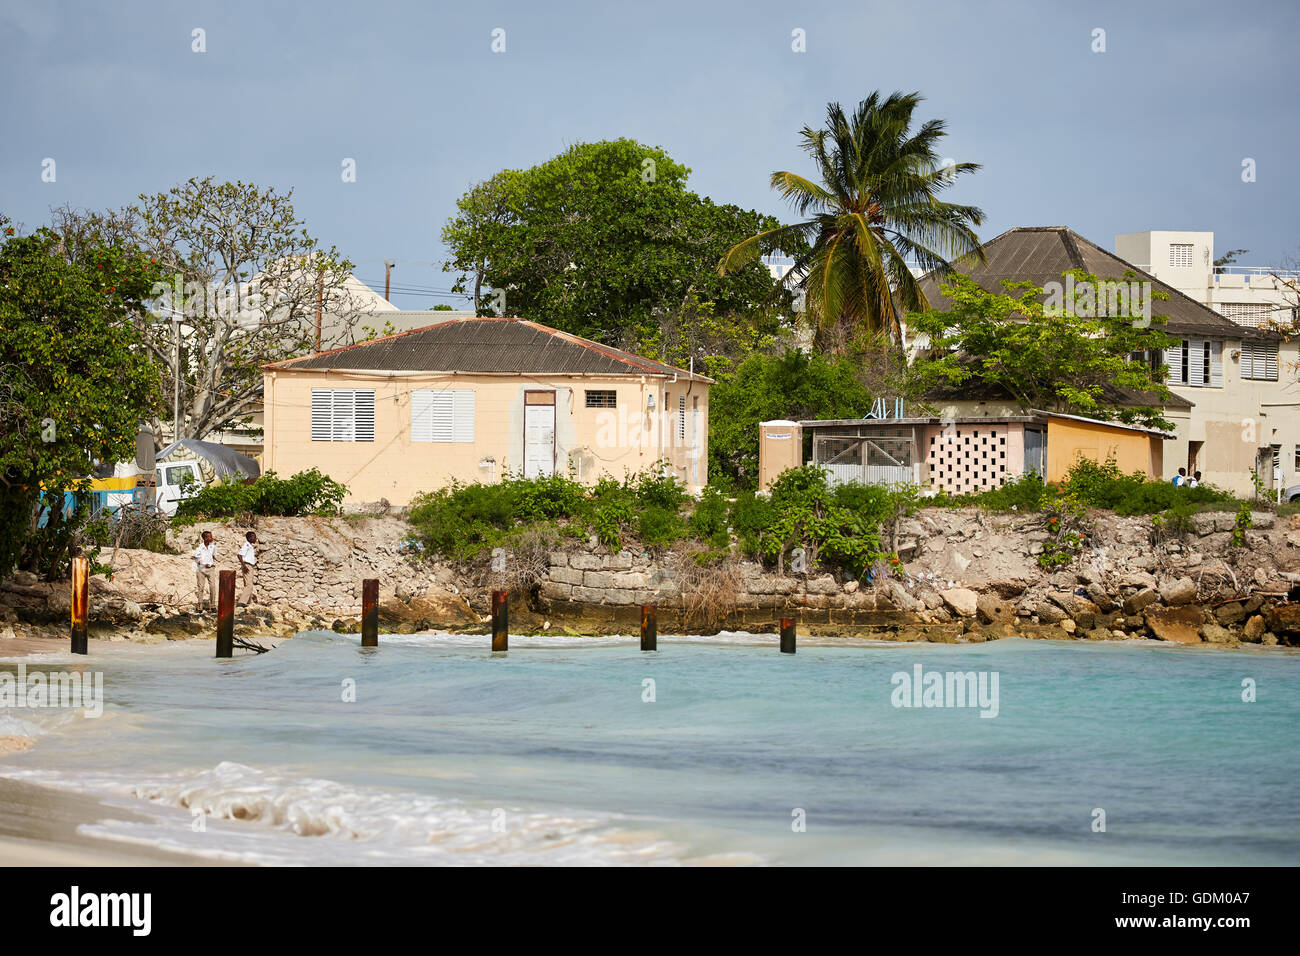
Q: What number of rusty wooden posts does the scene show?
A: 6